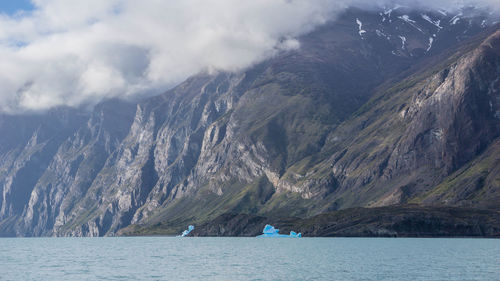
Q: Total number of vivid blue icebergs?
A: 2